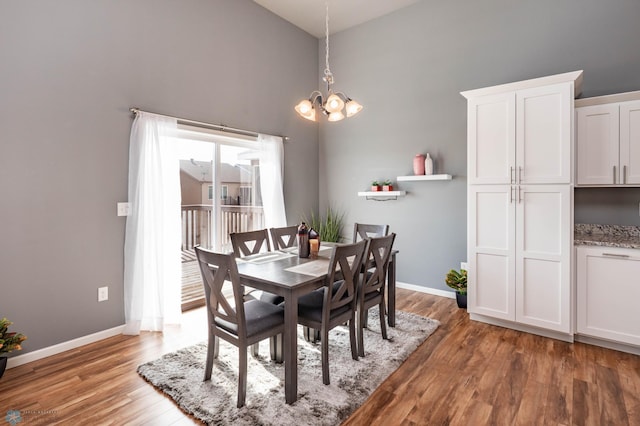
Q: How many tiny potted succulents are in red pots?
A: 2